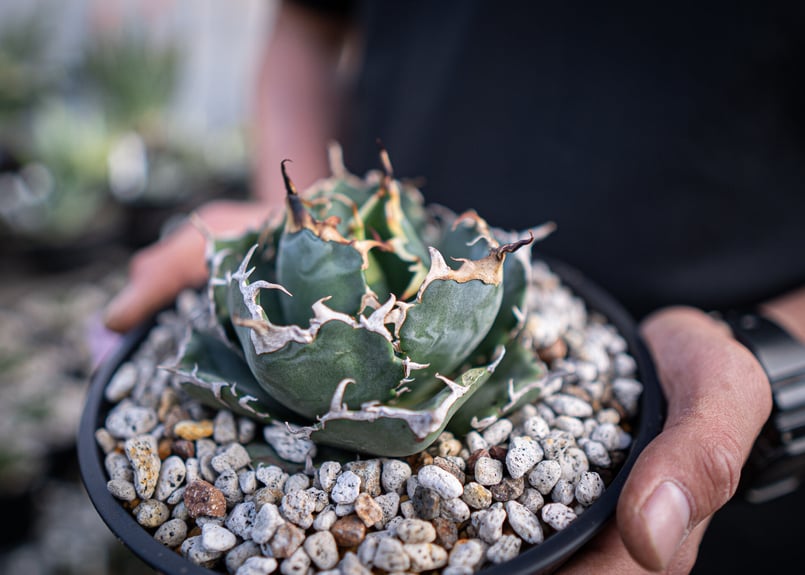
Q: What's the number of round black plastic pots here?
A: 1